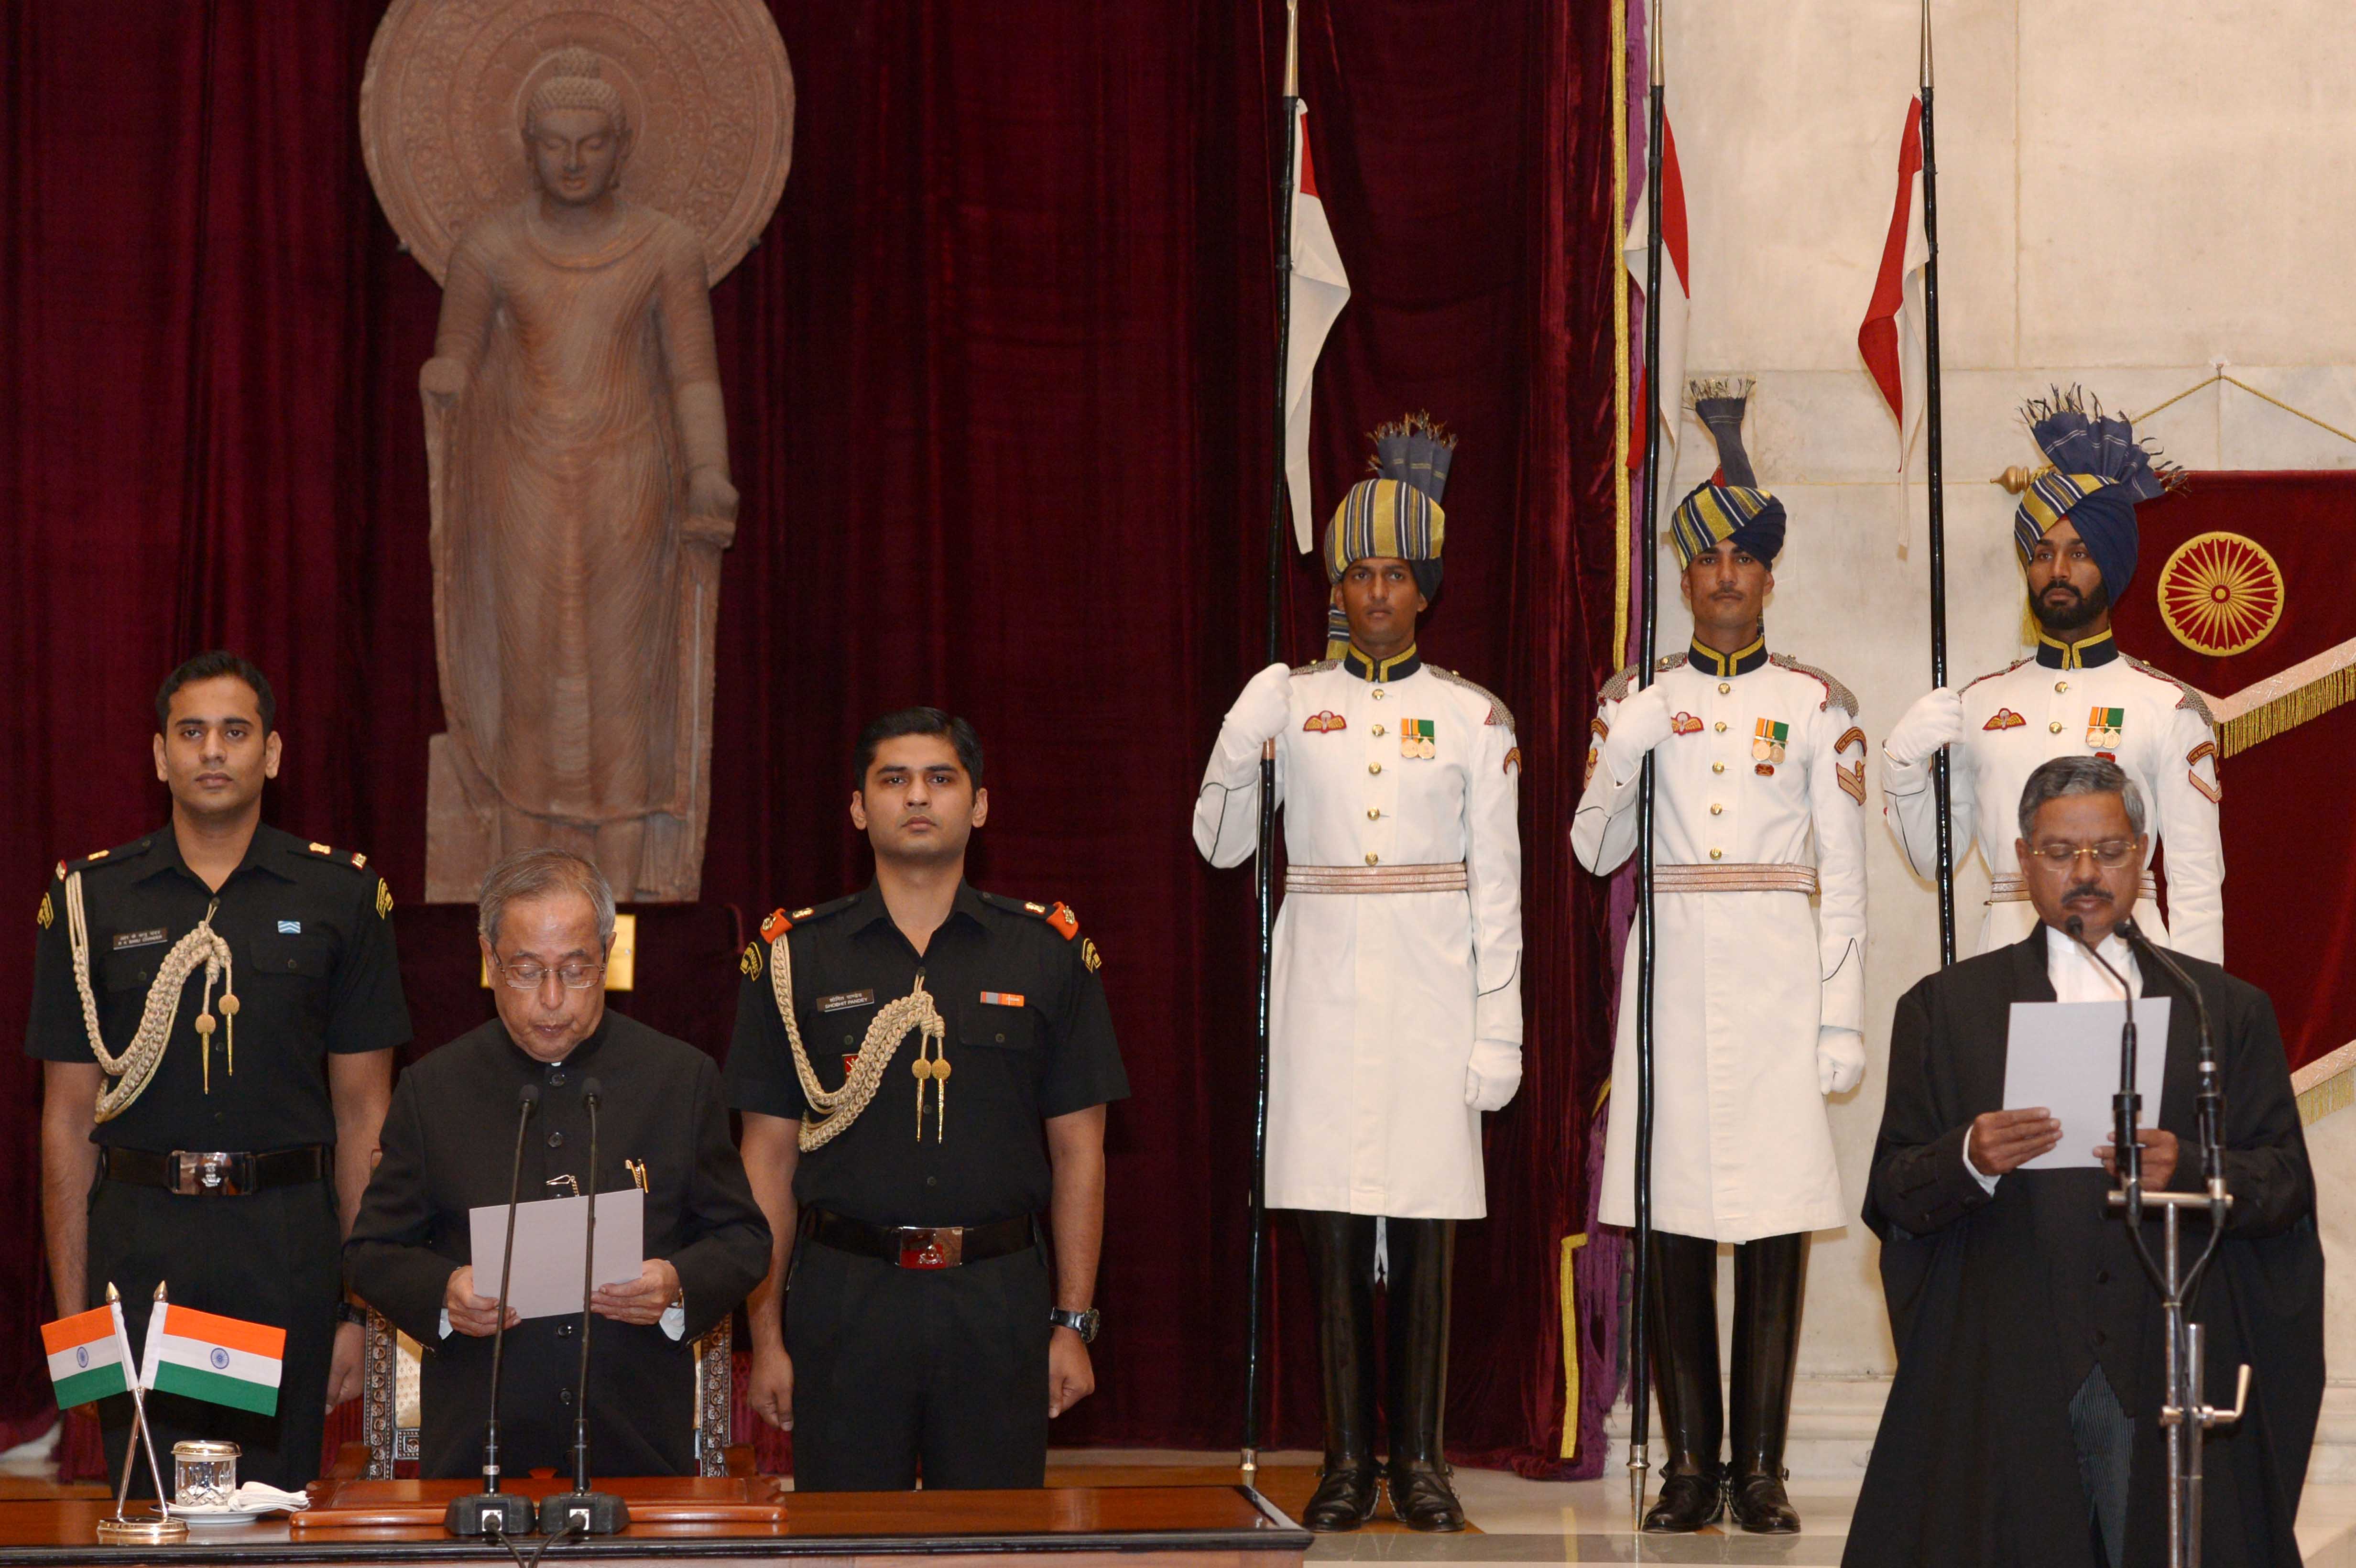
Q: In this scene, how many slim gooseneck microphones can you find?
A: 4